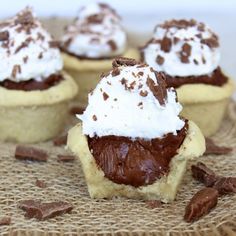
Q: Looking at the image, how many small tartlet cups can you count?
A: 4